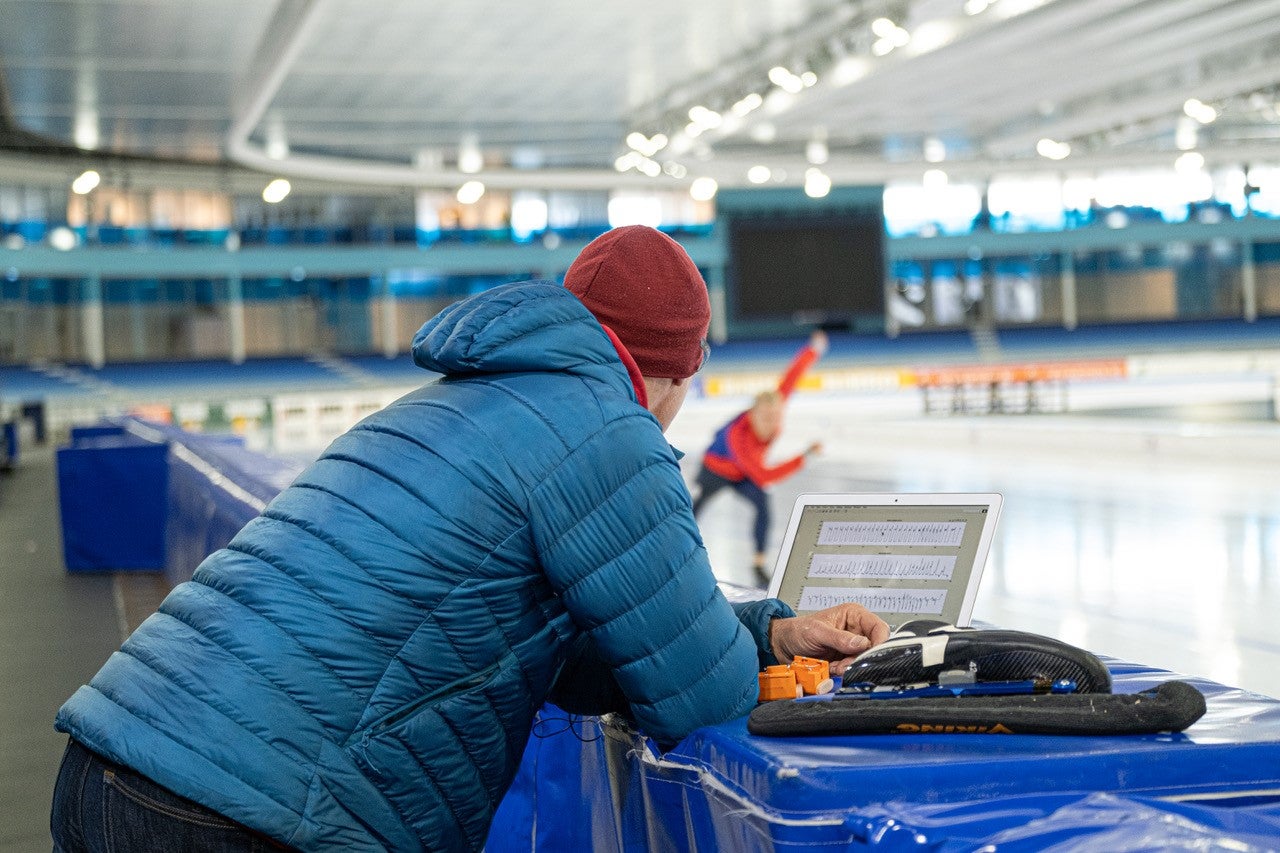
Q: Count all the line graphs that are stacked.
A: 3